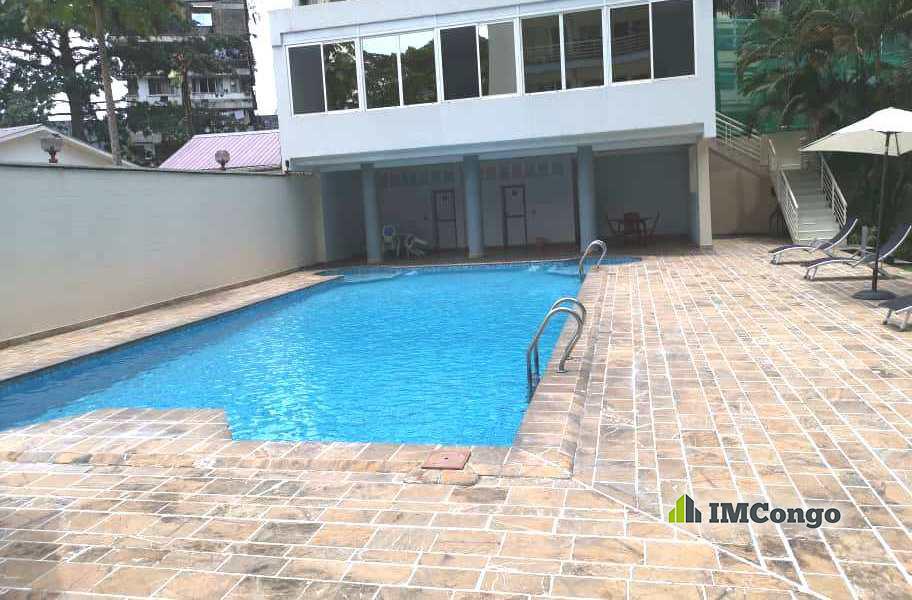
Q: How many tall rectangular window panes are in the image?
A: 10